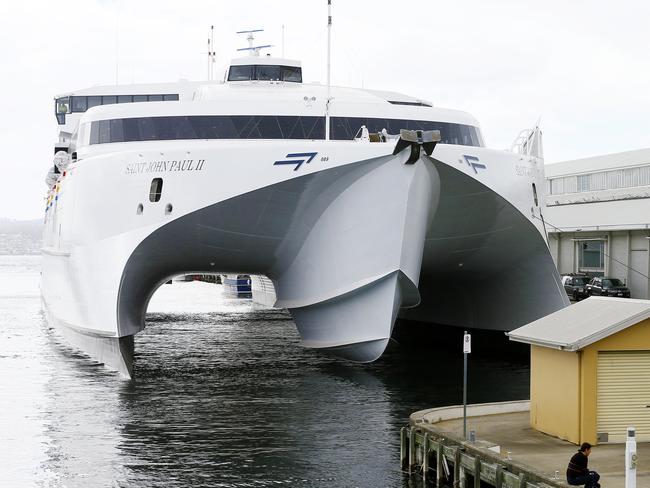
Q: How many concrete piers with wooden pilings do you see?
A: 1